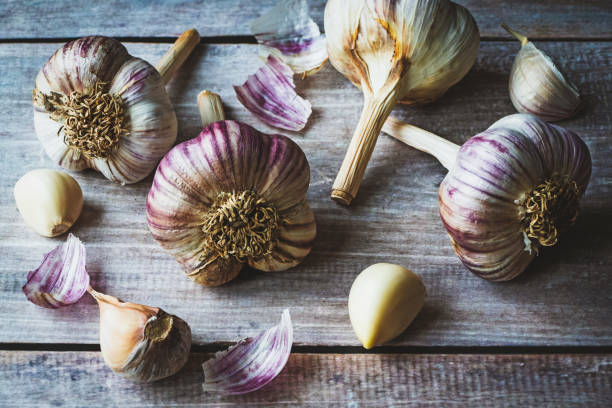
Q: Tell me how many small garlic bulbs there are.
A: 4